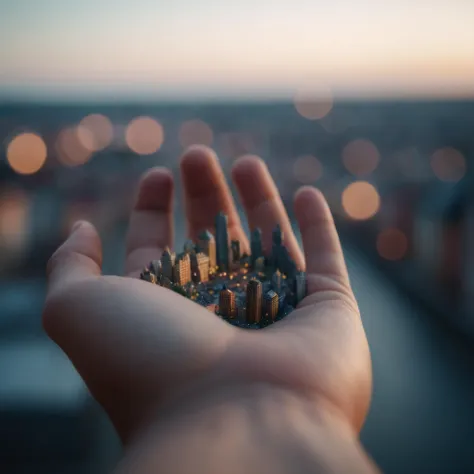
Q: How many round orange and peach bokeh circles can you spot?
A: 11